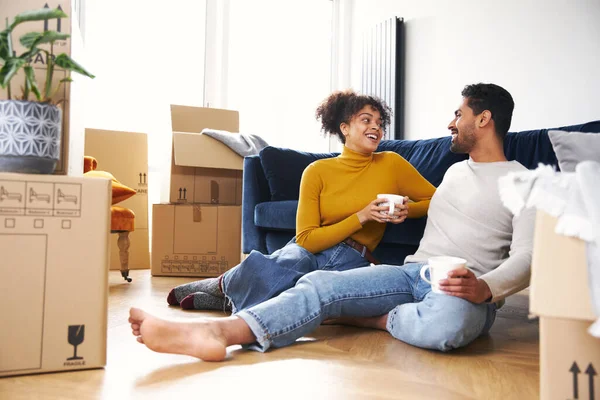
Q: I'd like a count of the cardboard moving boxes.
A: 6